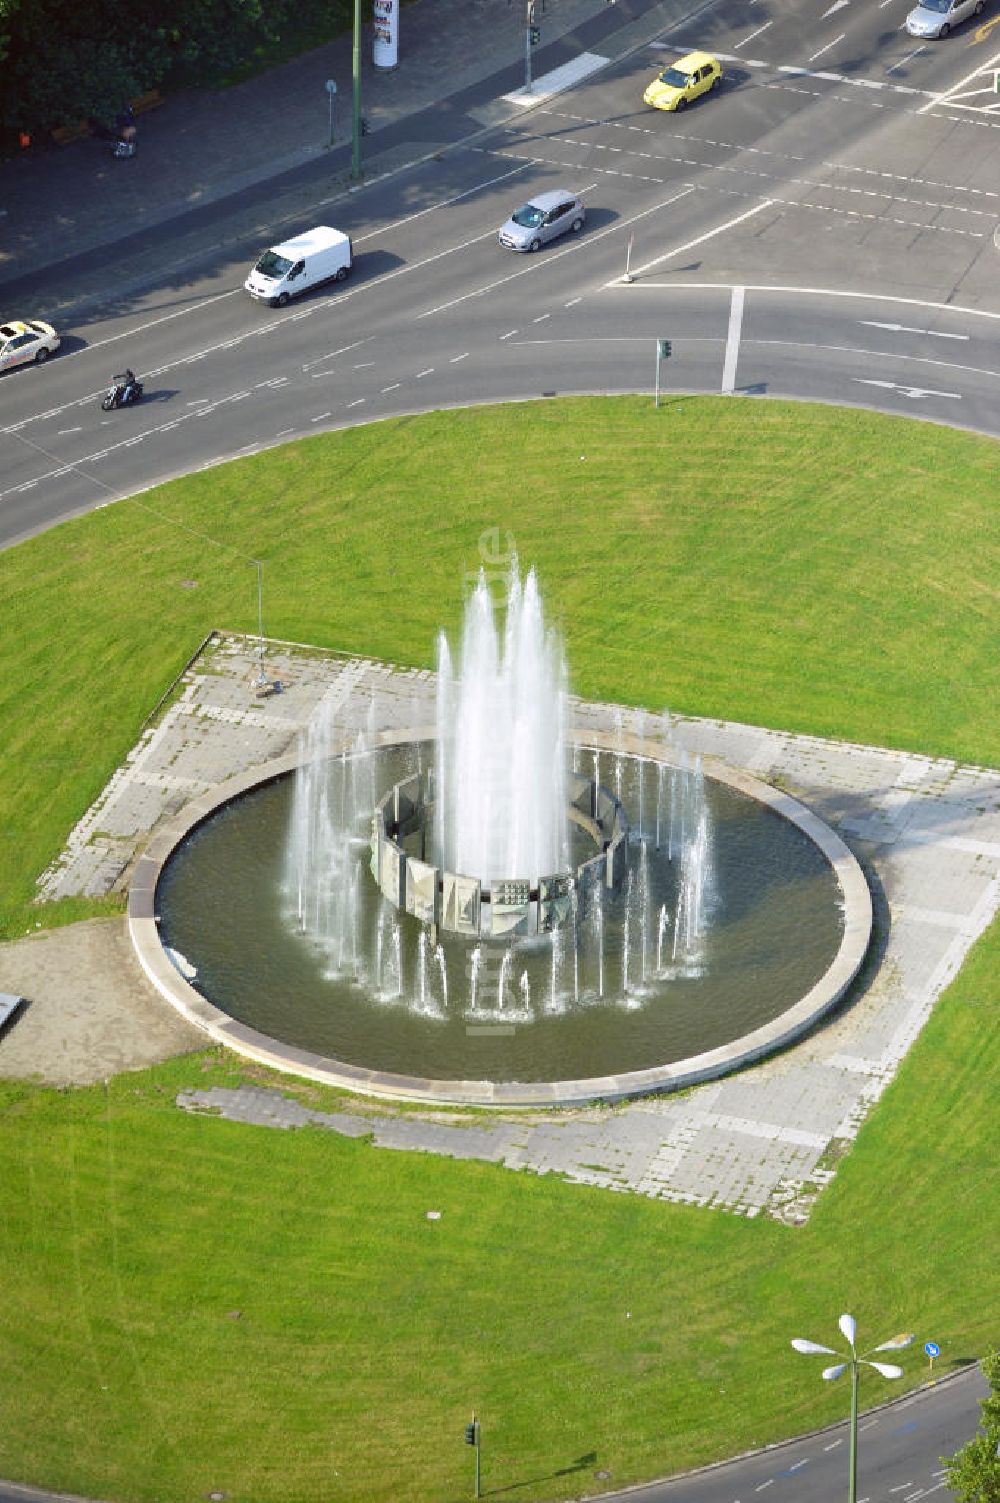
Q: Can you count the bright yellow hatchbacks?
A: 1